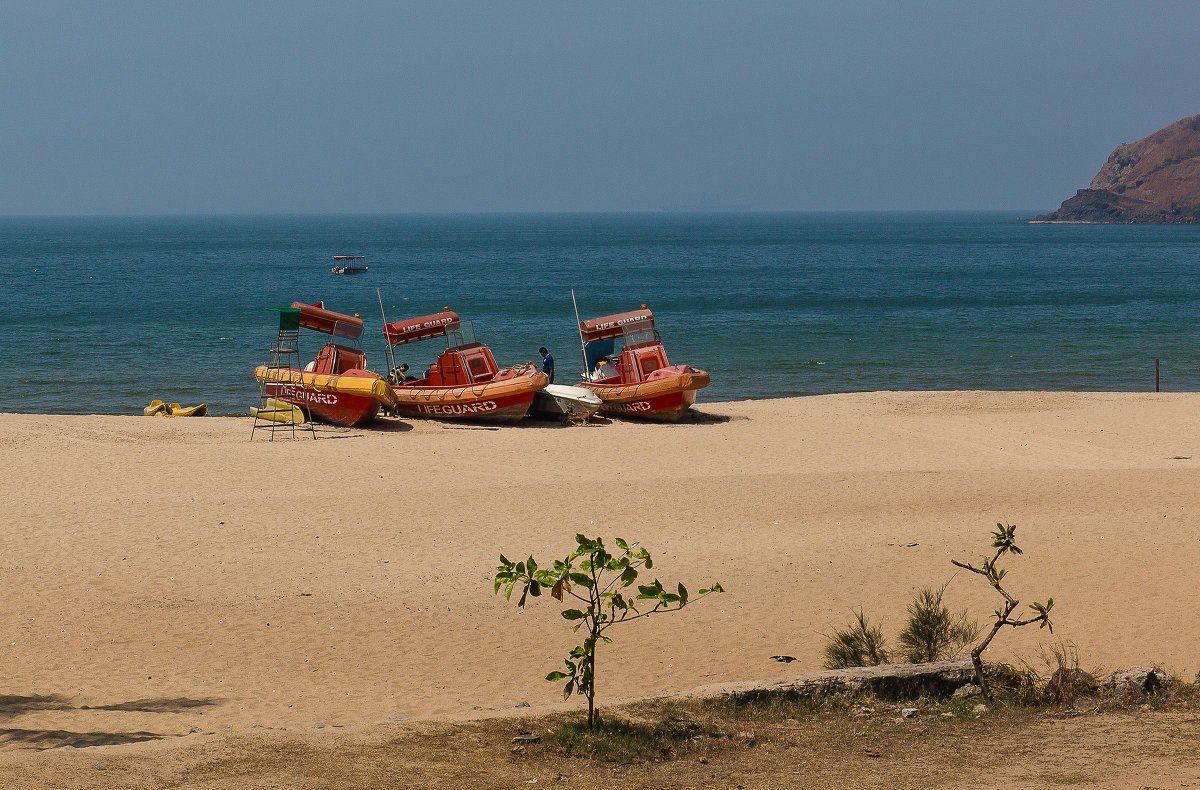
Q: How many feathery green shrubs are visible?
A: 2